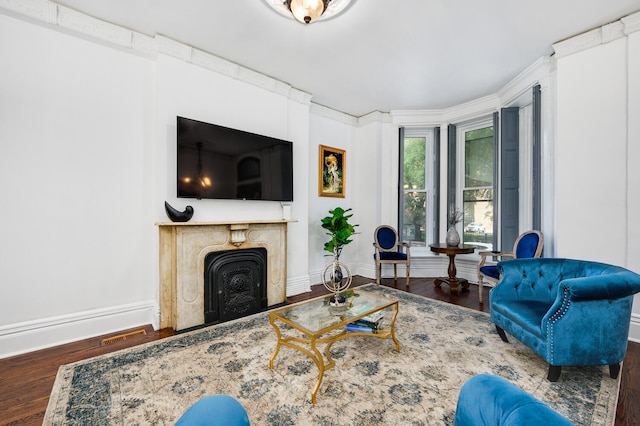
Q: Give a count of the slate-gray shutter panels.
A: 6